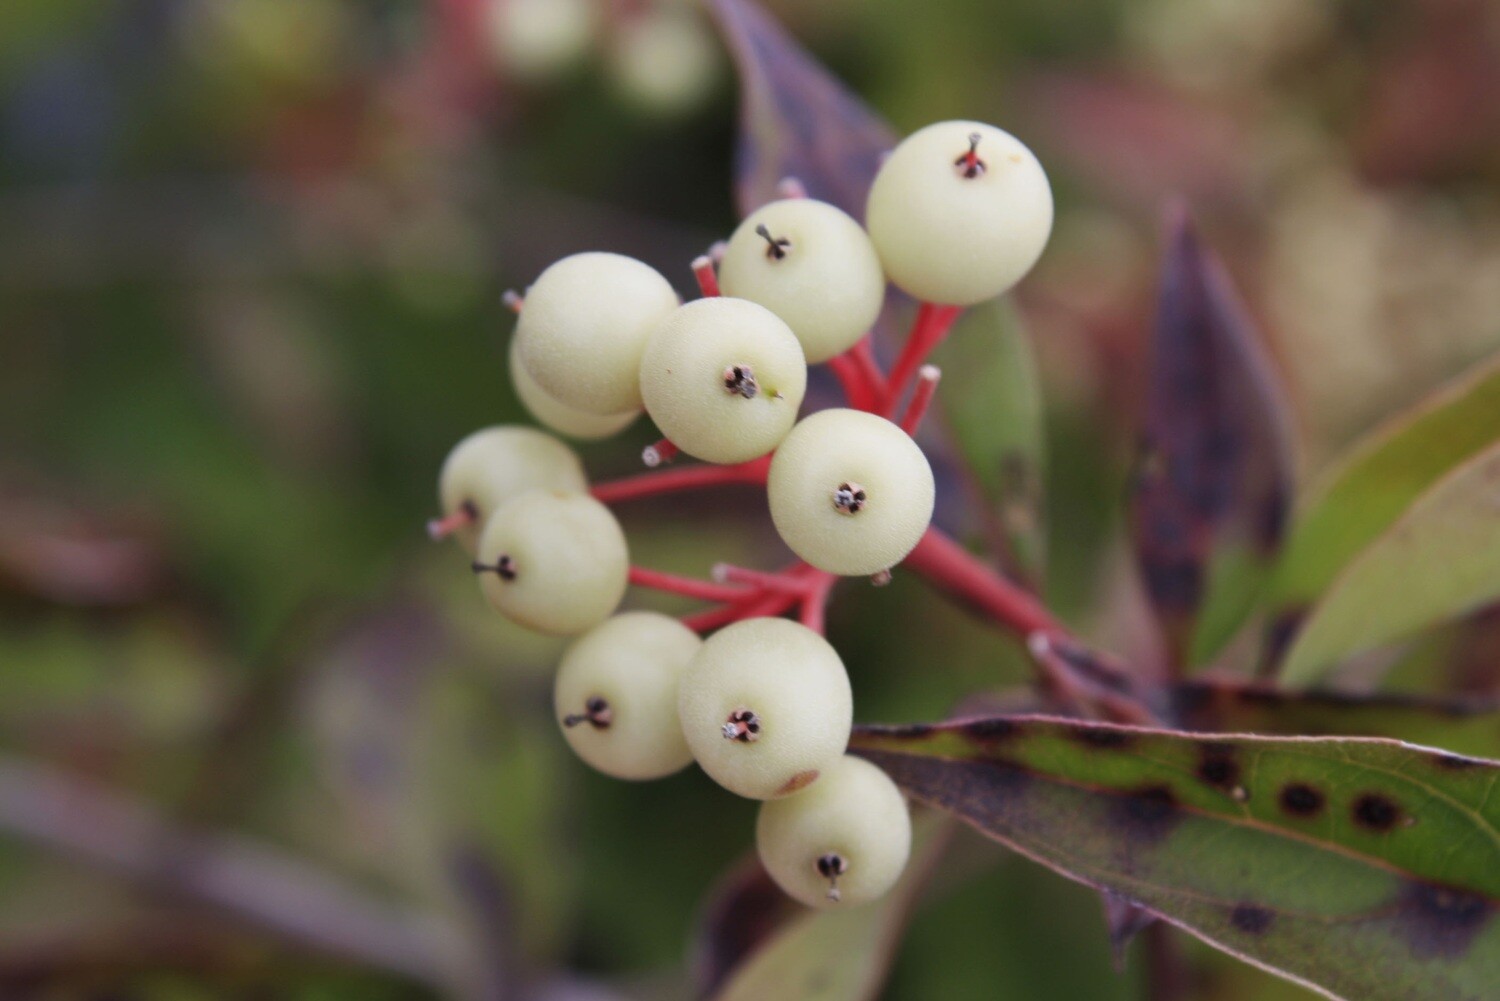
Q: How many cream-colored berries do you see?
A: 11